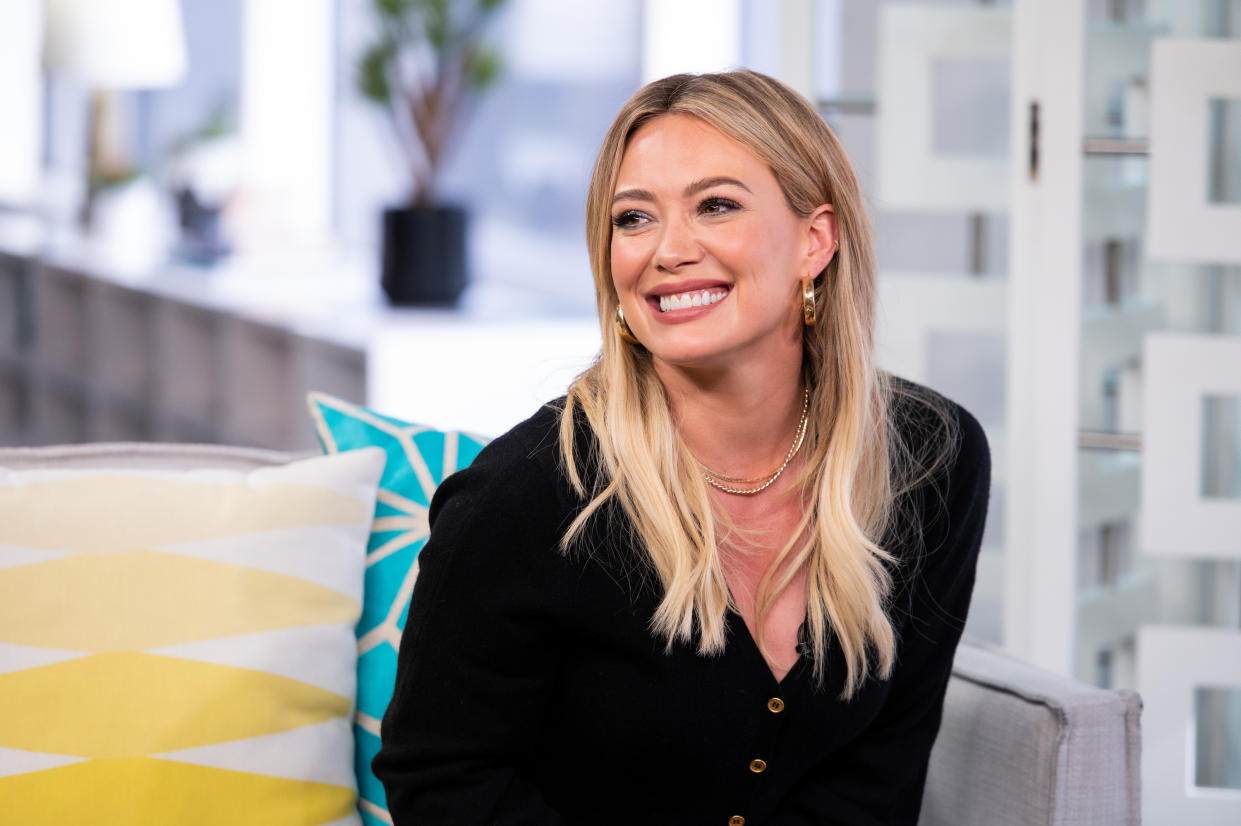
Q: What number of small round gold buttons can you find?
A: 3